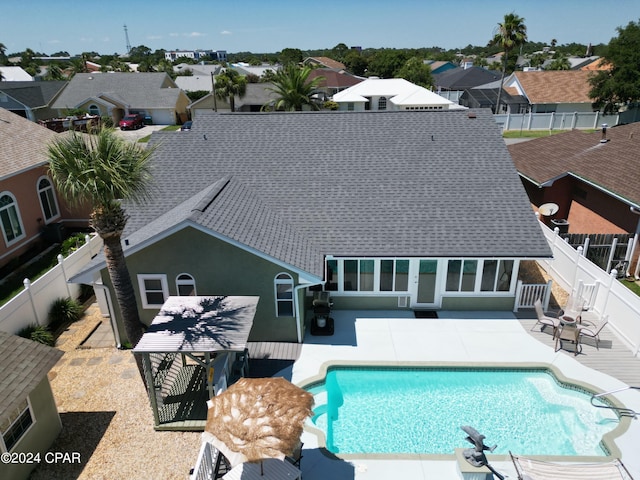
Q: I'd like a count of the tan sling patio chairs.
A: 4